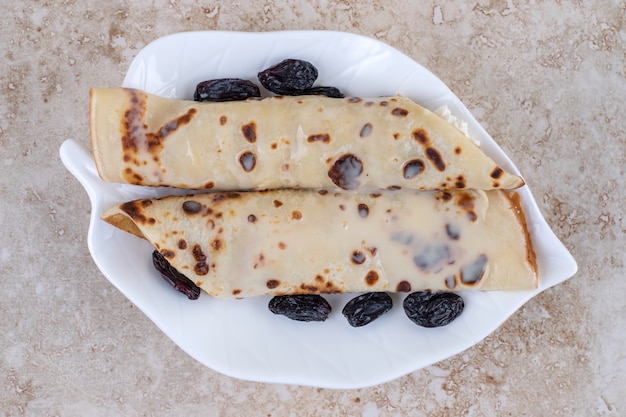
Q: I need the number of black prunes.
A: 7